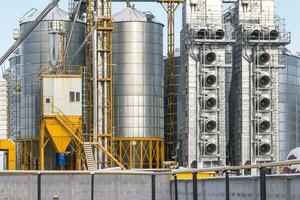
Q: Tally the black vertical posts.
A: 7